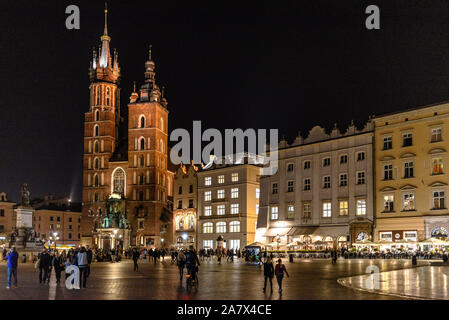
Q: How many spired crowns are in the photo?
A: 2